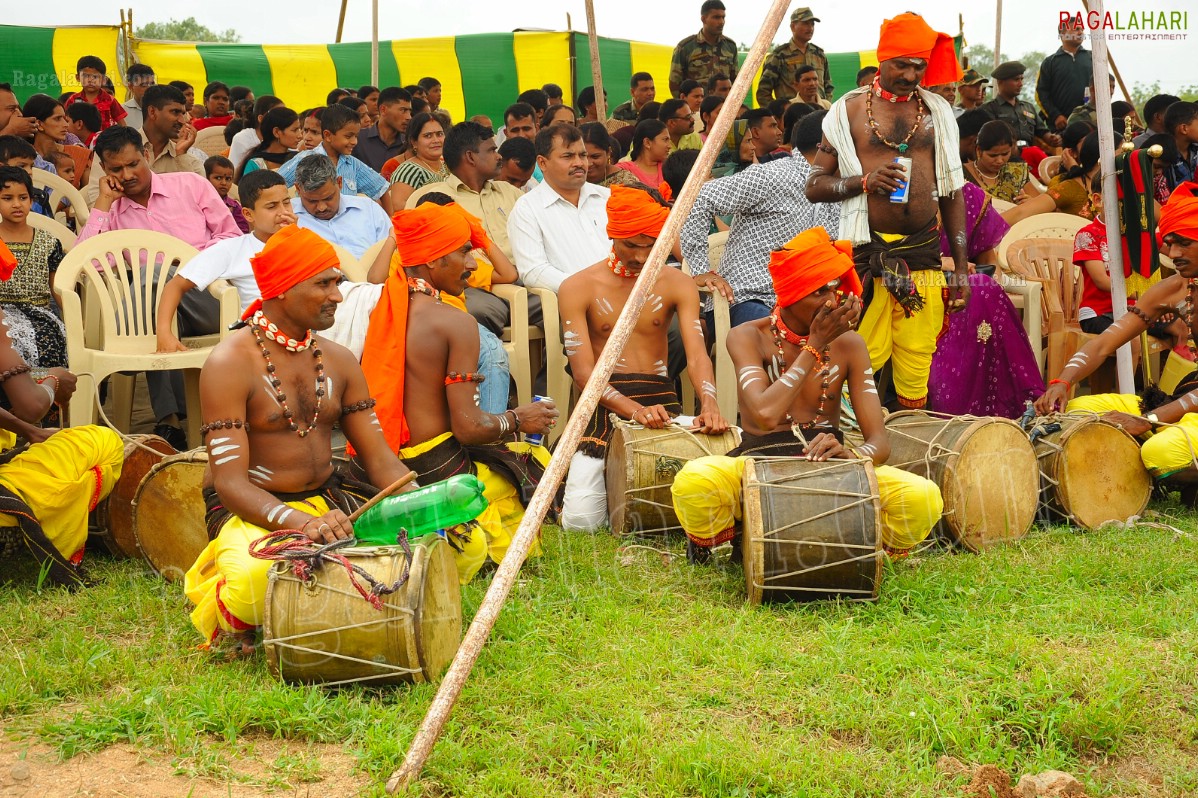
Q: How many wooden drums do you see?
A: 7